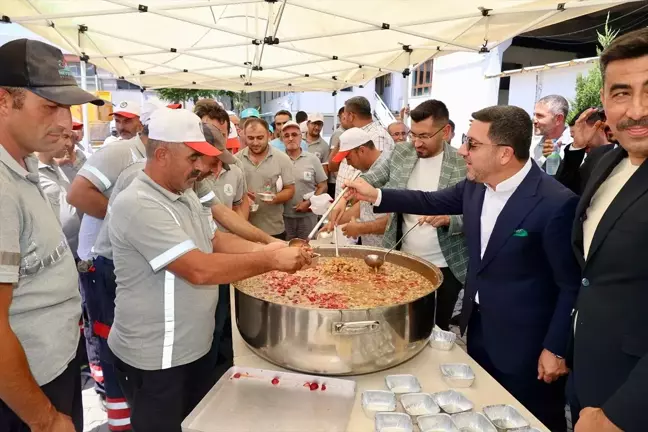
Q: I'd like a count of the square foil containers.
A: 11